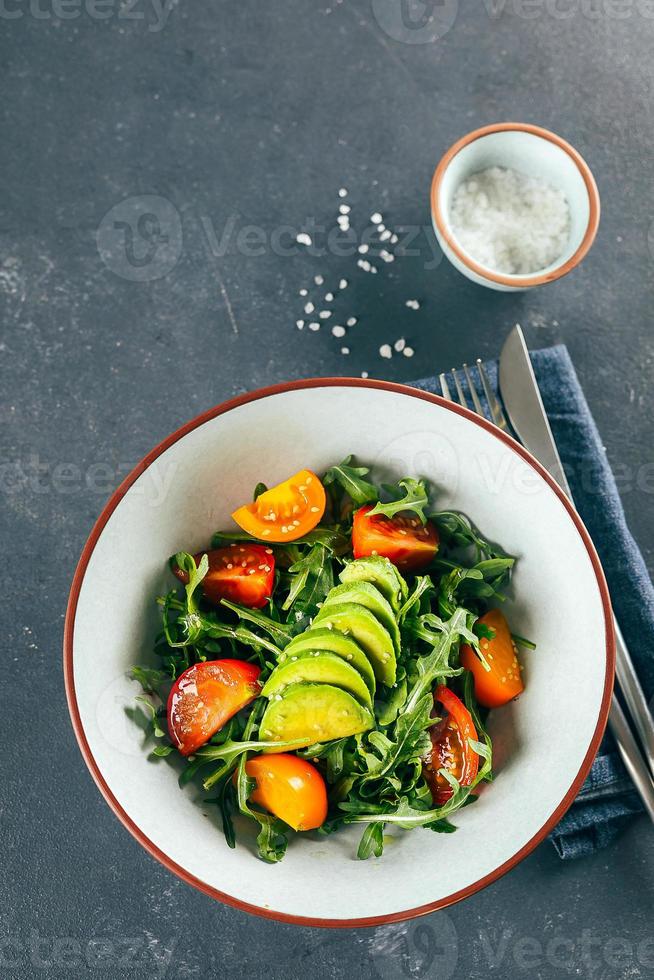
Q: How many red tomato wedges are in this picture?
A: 4